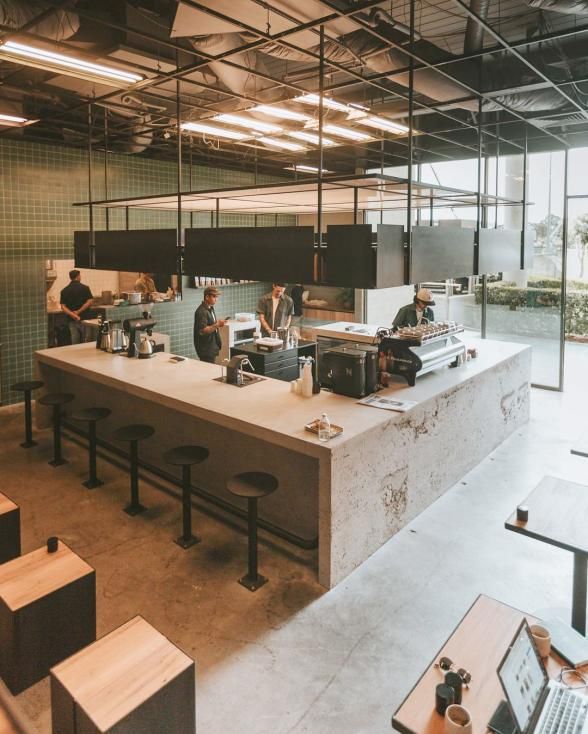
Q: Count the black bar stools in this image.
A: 6